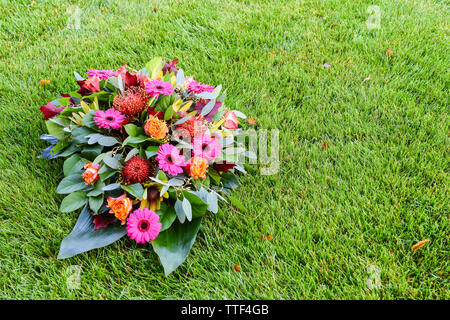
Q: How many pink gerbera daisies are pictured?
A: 7